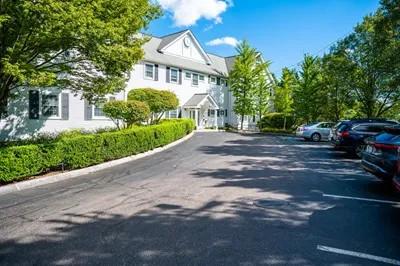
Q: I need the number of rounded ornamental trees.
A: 2